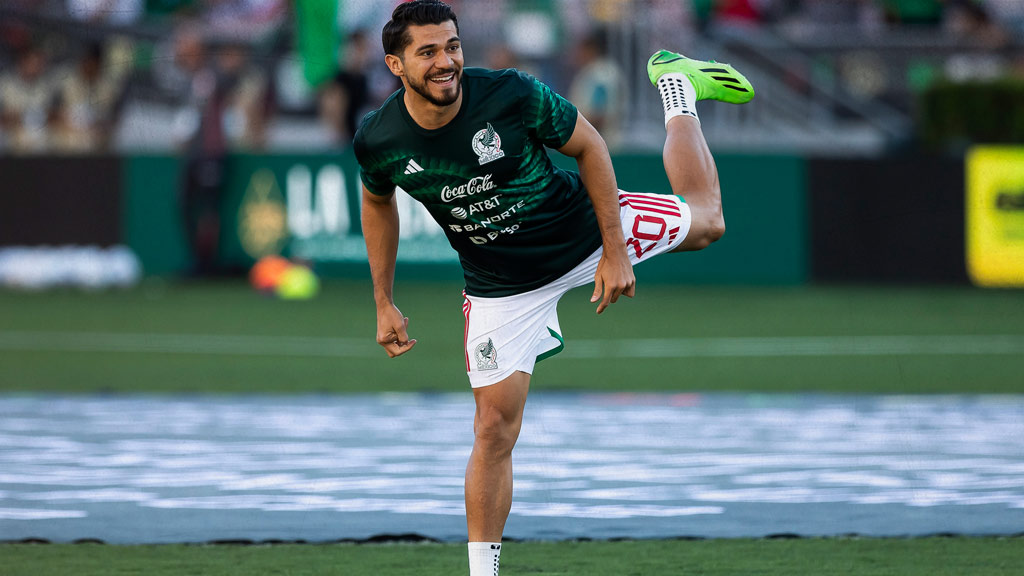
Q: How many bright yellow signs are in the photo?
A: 1